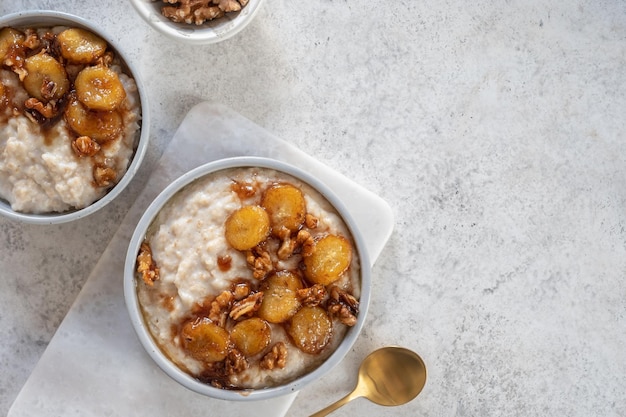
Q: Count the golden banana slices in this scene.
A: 12